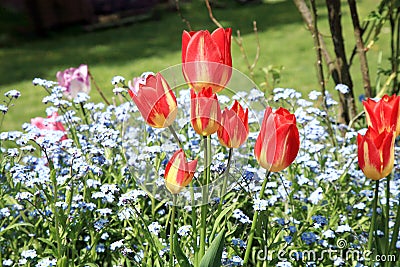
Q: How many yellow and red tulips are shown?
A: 8